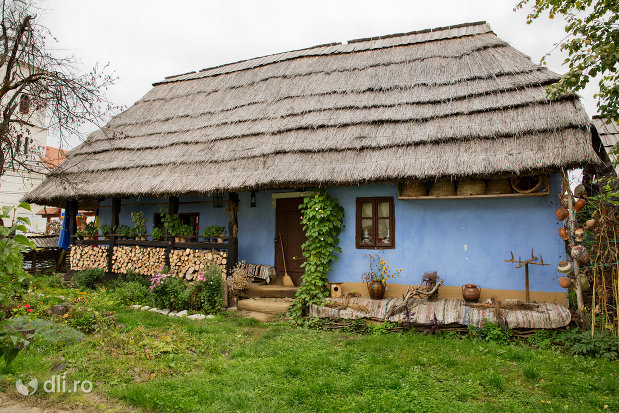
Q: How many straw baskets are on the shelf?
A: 5